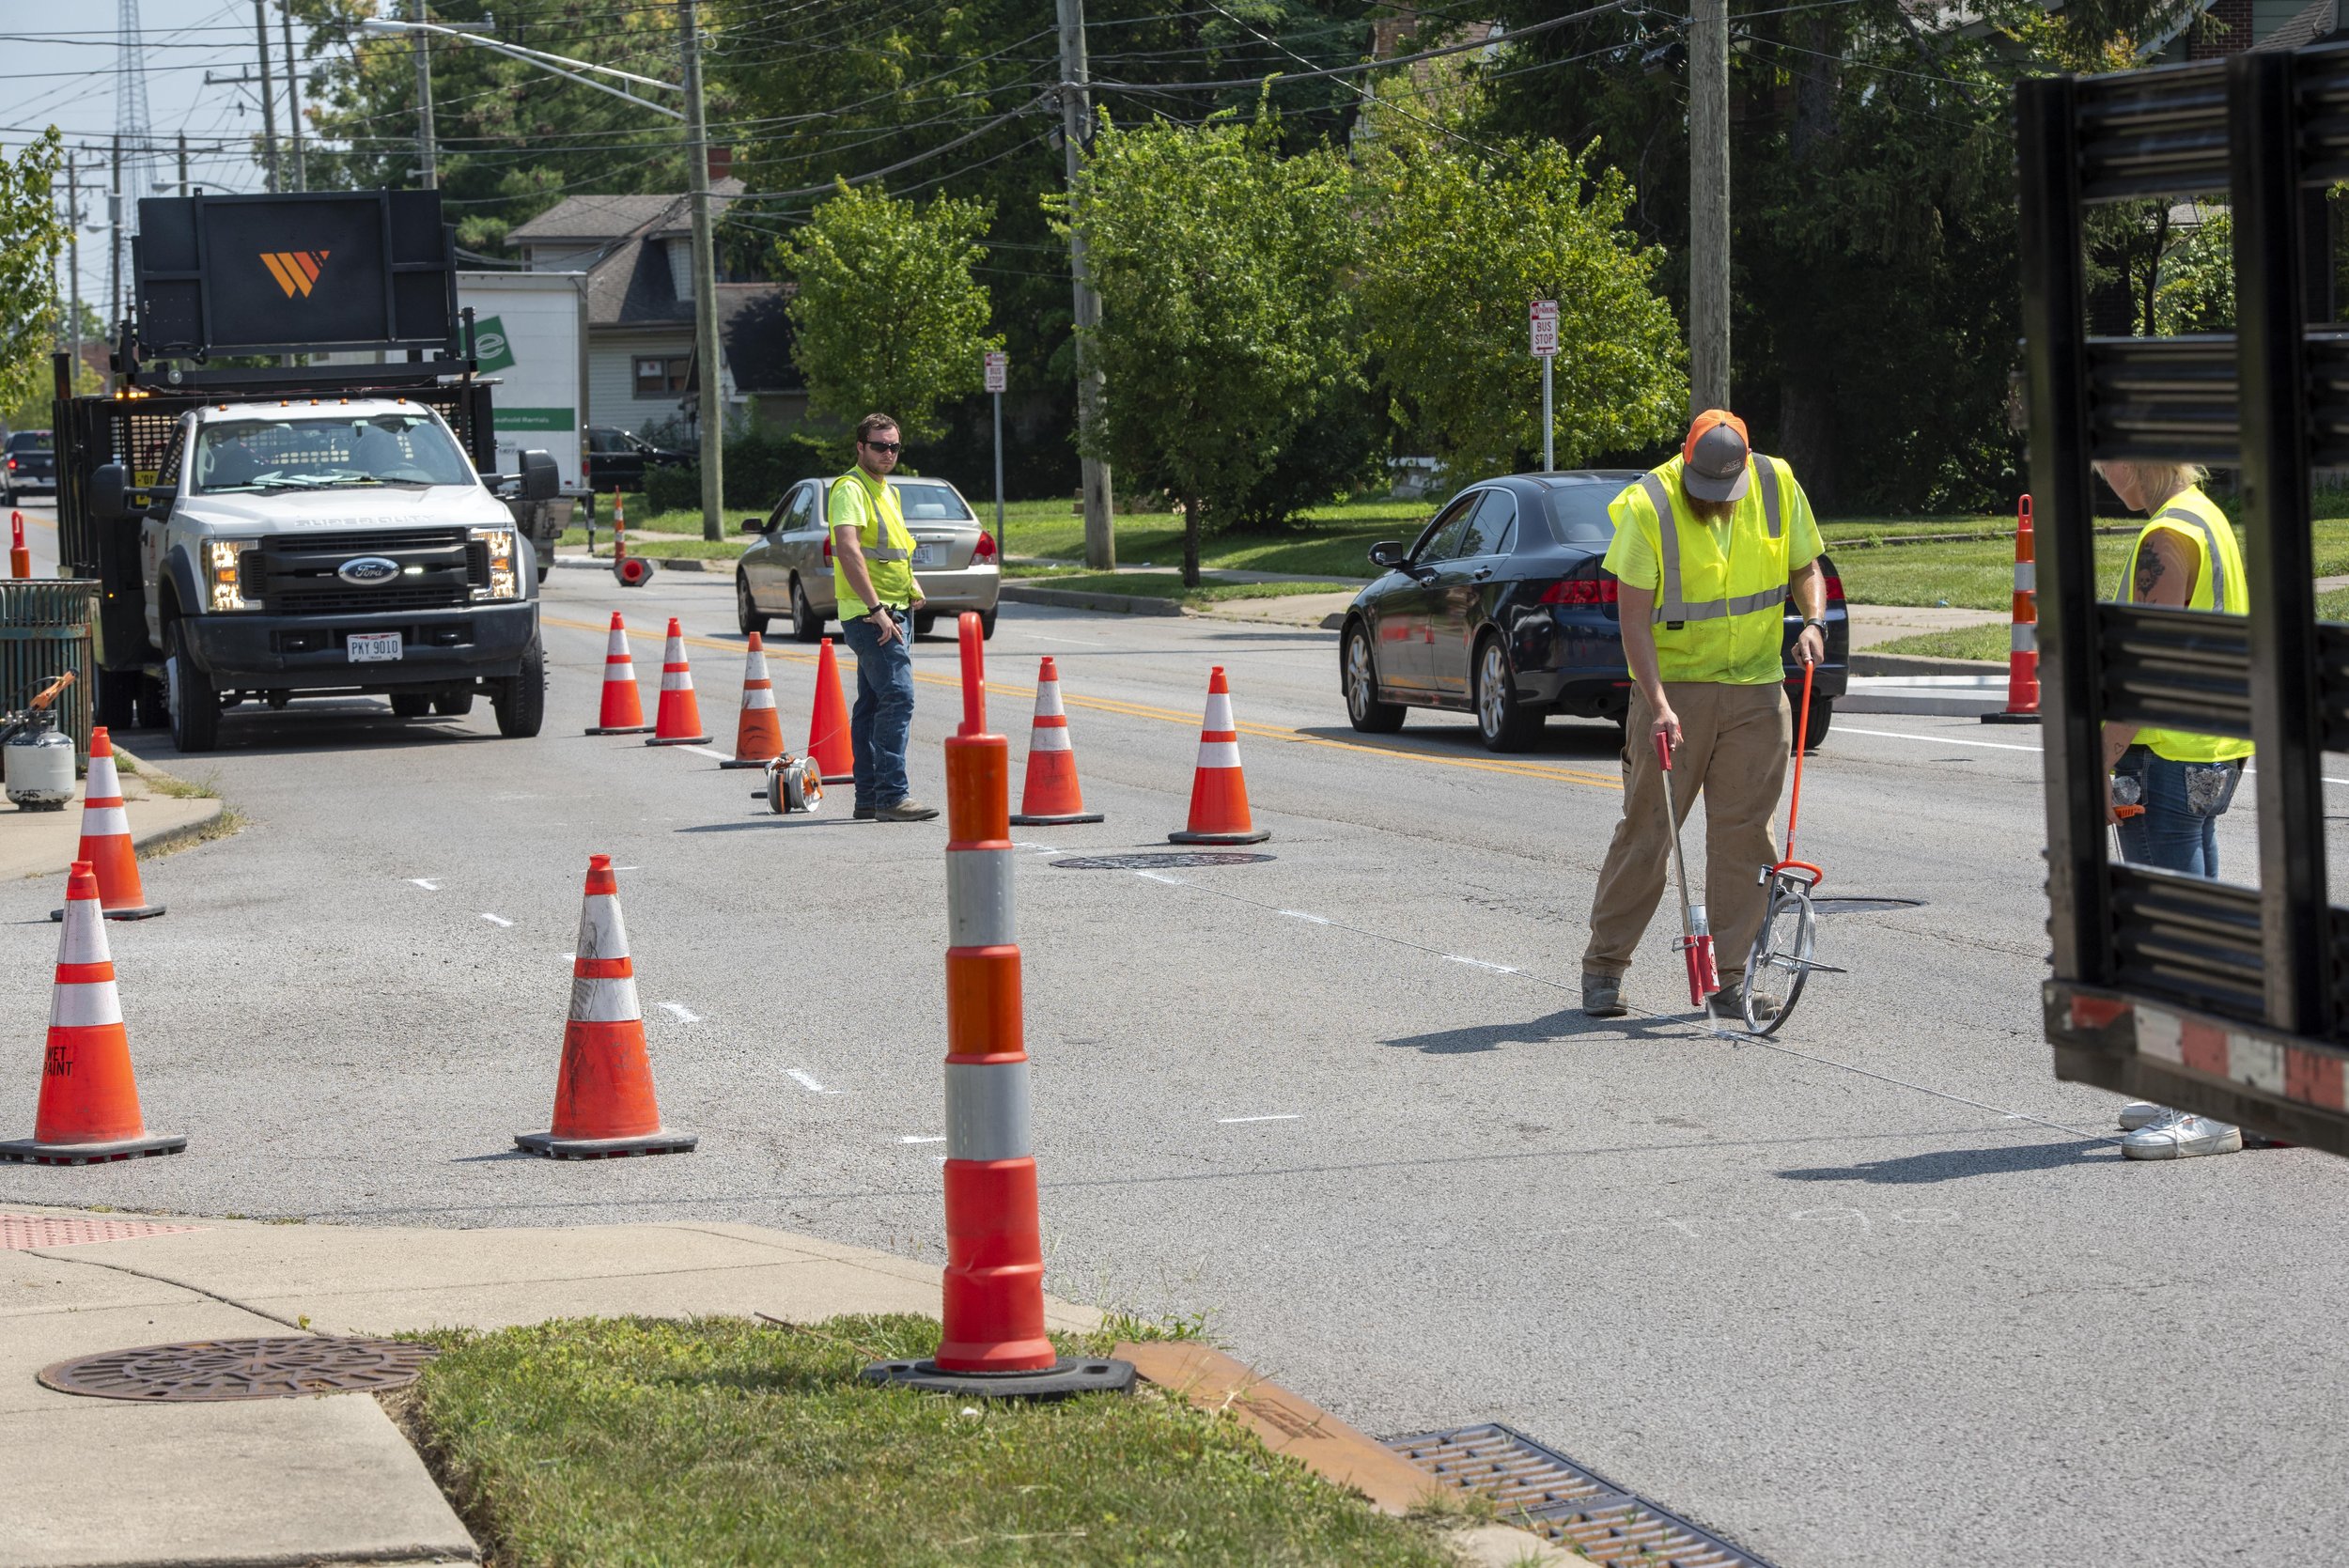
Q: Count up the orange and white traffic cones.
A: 8